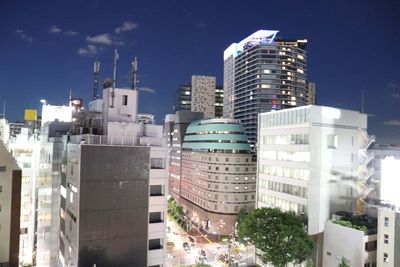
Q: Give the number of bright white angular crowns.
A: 1